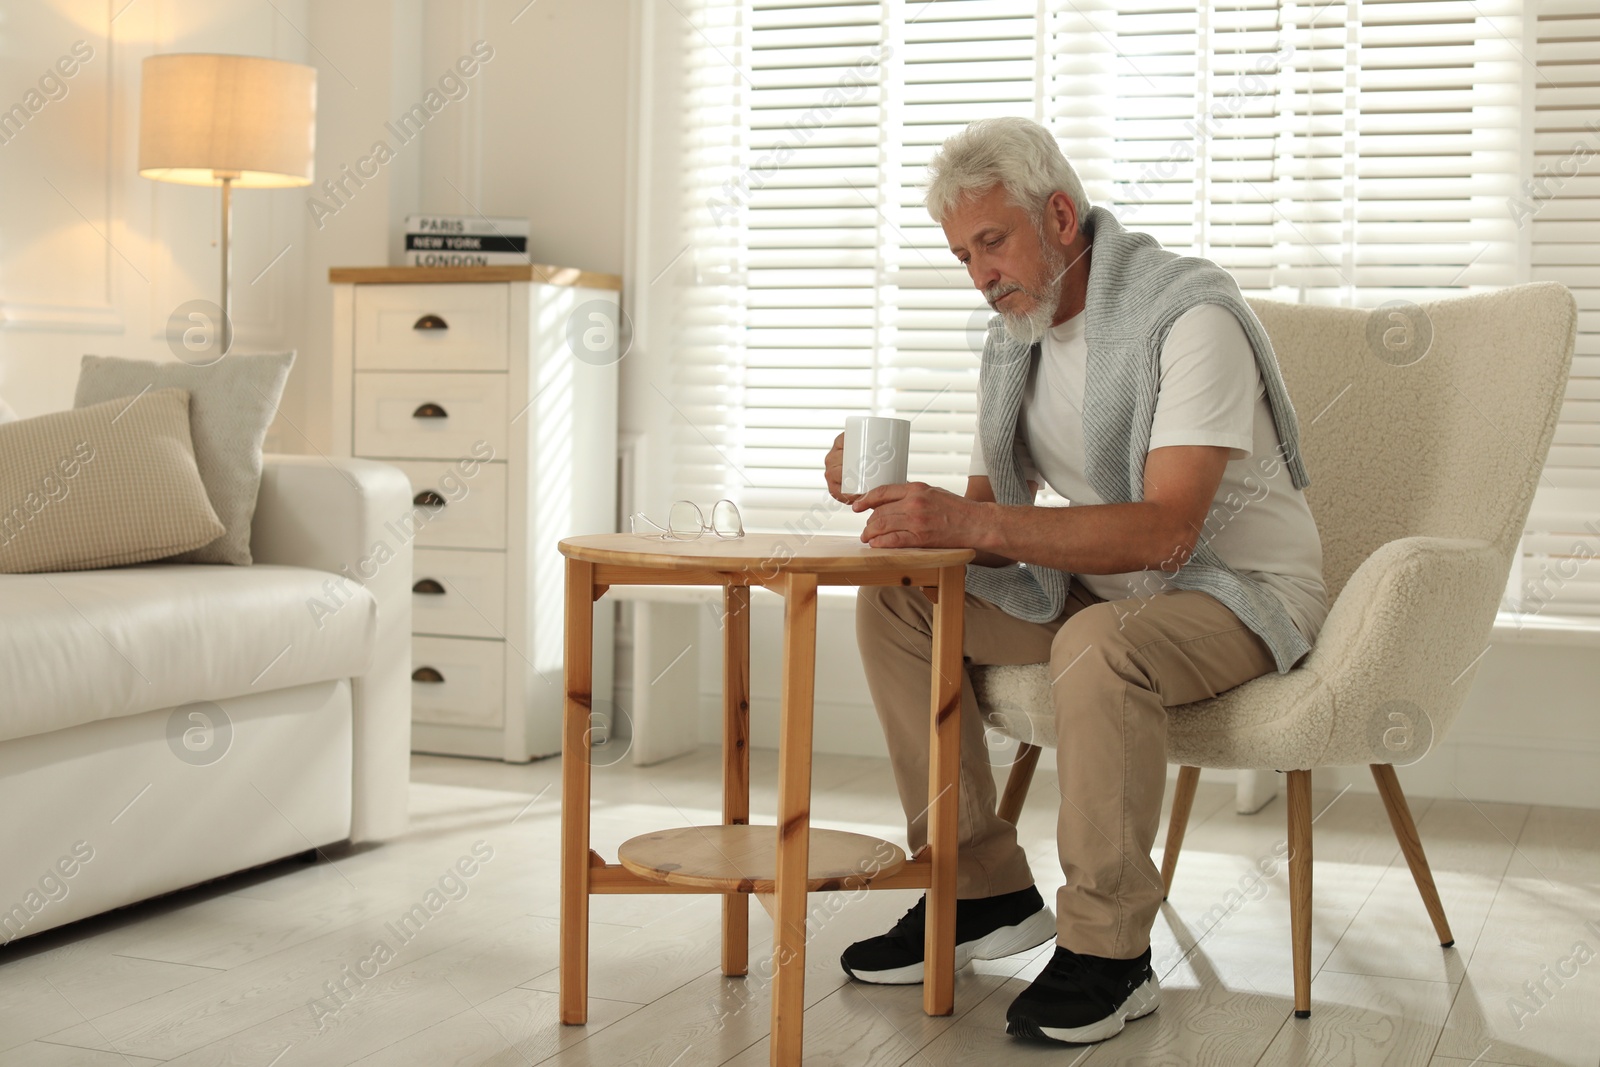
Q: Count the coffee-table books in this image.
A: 3